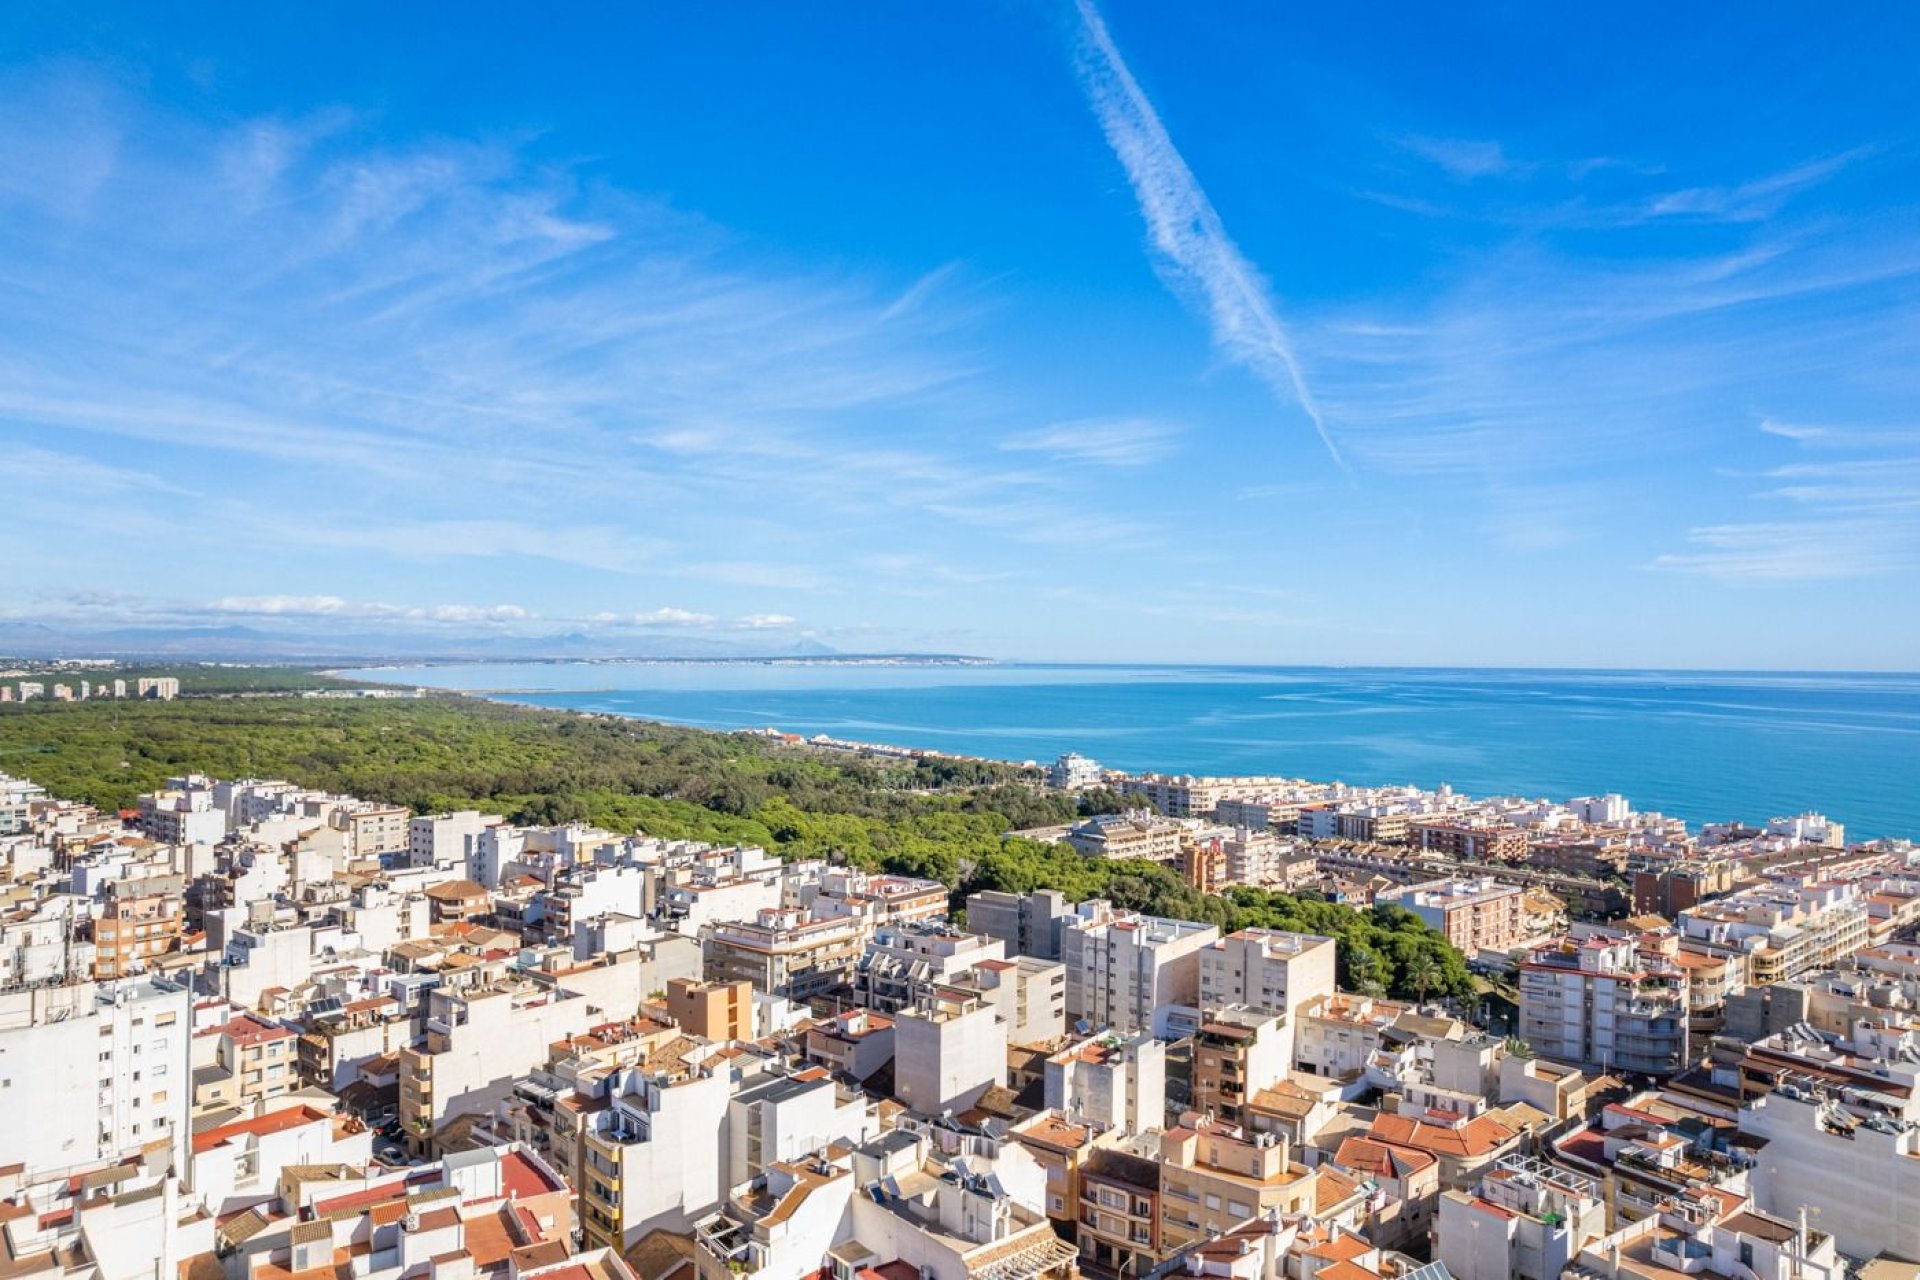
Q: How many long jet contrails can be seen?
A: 1